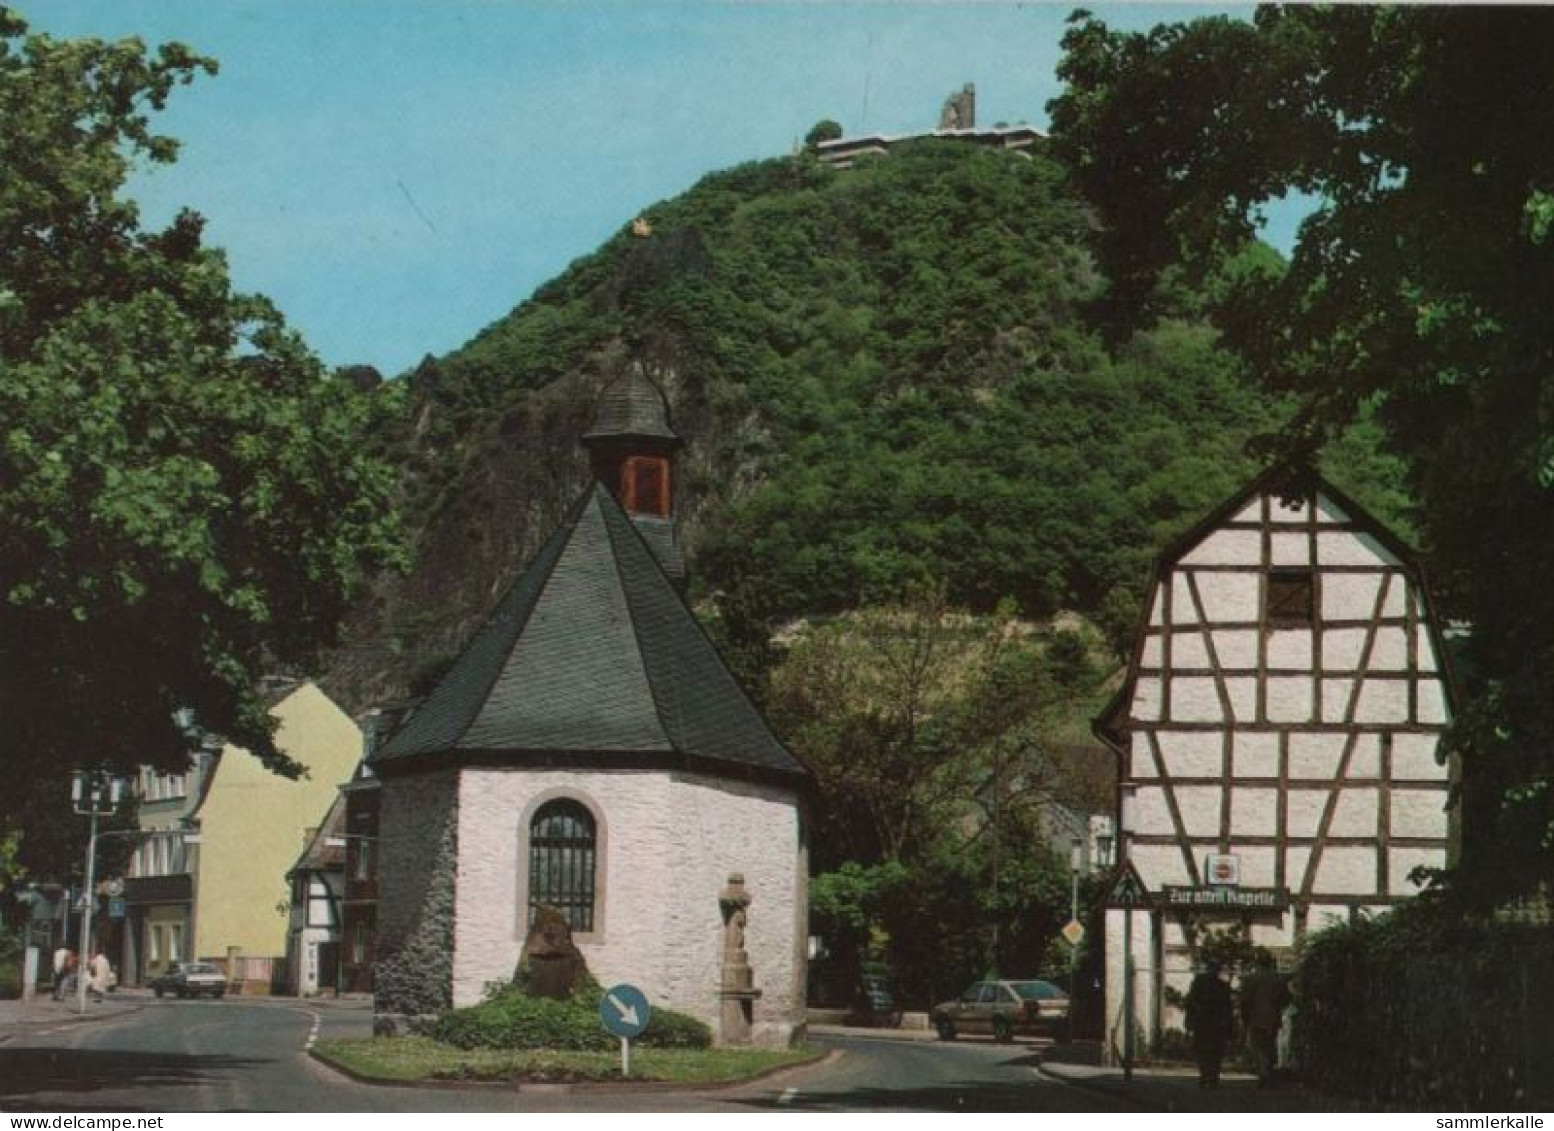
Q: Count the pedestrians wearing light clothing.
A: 2